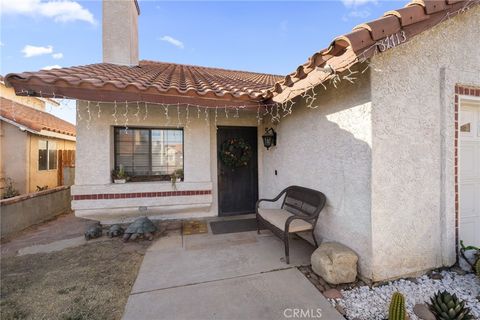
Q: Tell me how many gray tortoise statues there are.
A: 3